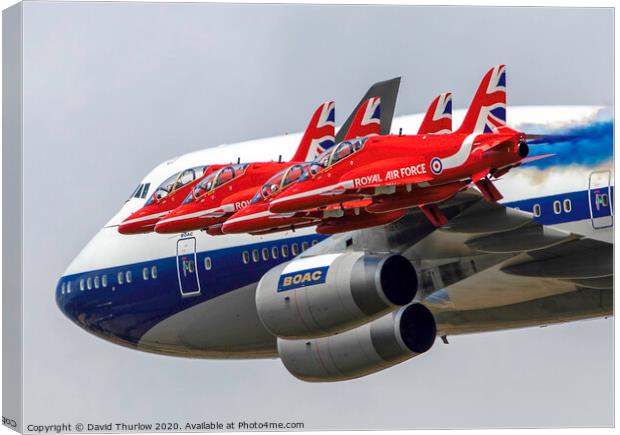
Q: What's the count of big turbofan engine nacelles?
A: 2